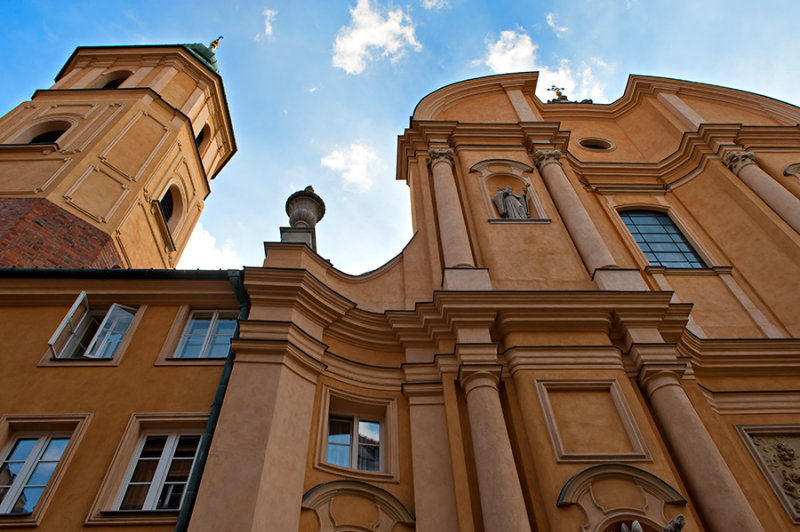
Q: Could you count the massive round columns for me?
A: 5